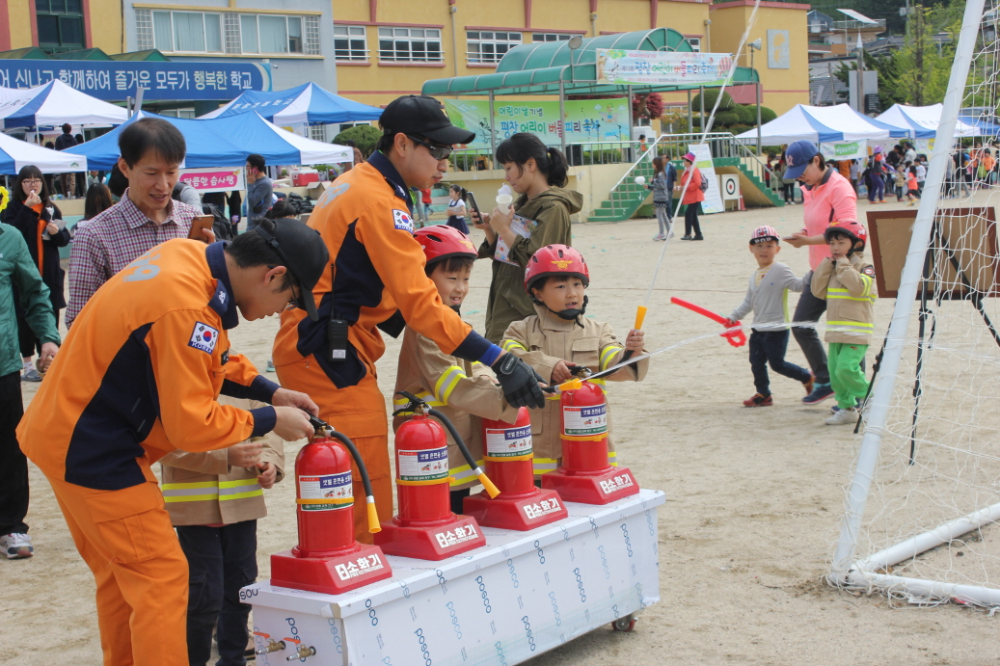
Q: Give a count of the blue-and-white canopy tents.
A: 6